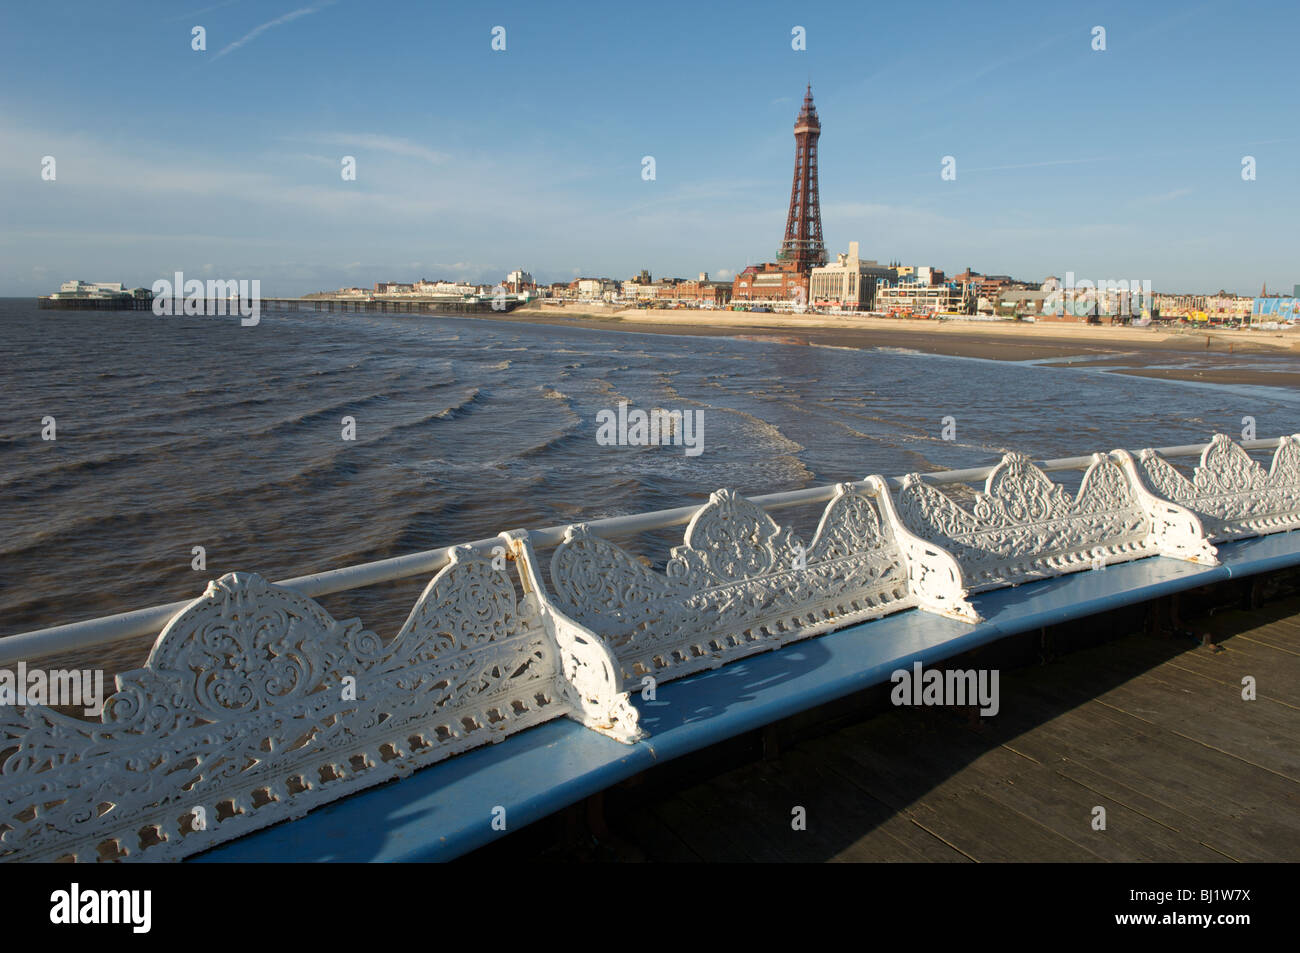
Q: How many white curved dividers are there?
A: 3